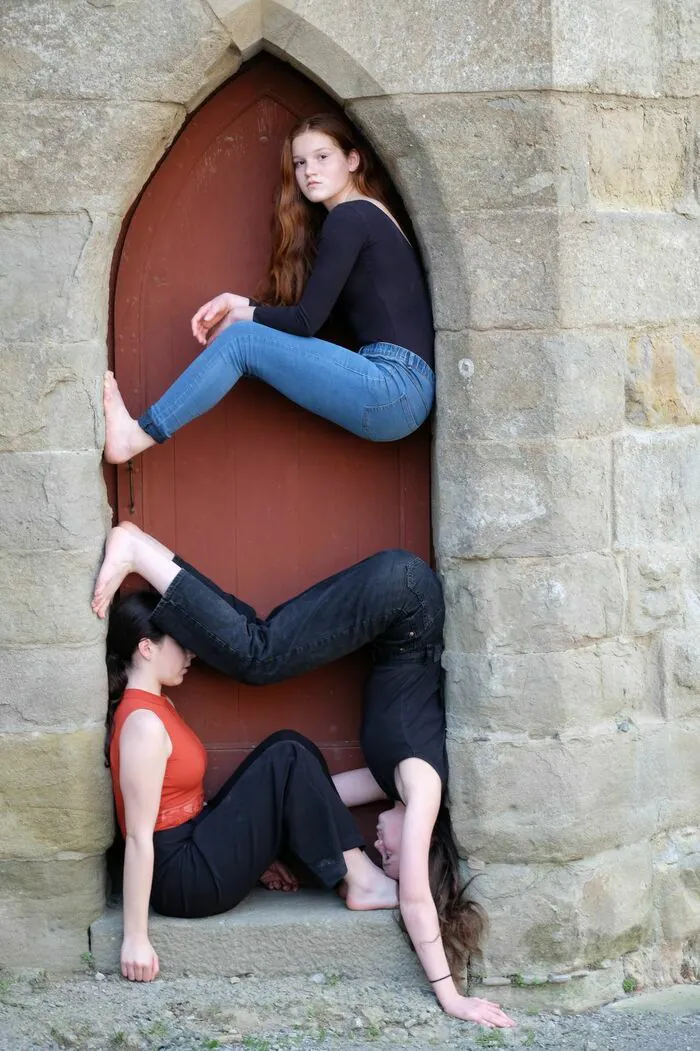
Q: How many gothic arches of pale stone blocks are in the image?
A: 1